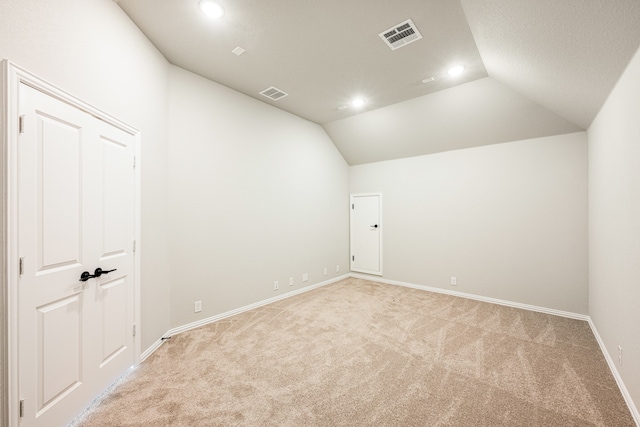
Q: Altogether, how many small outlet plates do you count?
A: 8